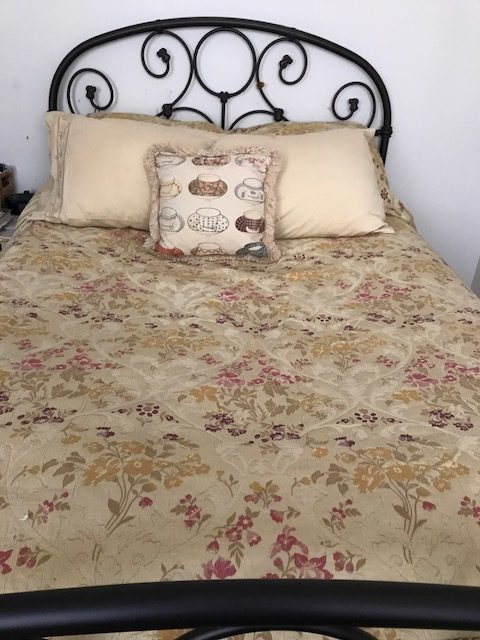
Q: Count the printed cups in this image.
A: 12